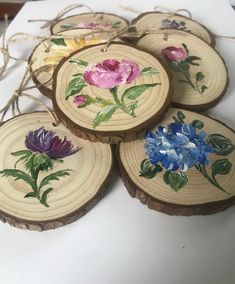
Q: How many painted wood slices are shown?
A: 7